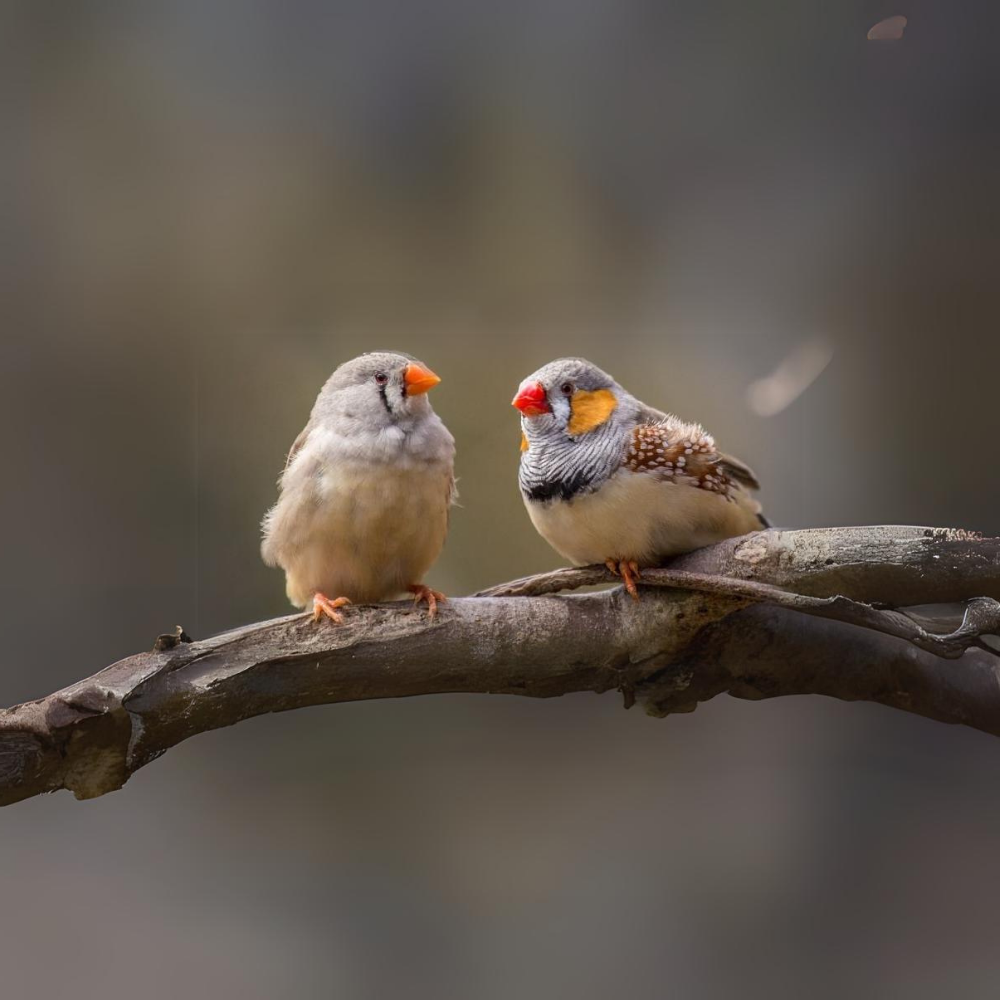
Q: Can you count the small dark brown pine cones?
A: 0